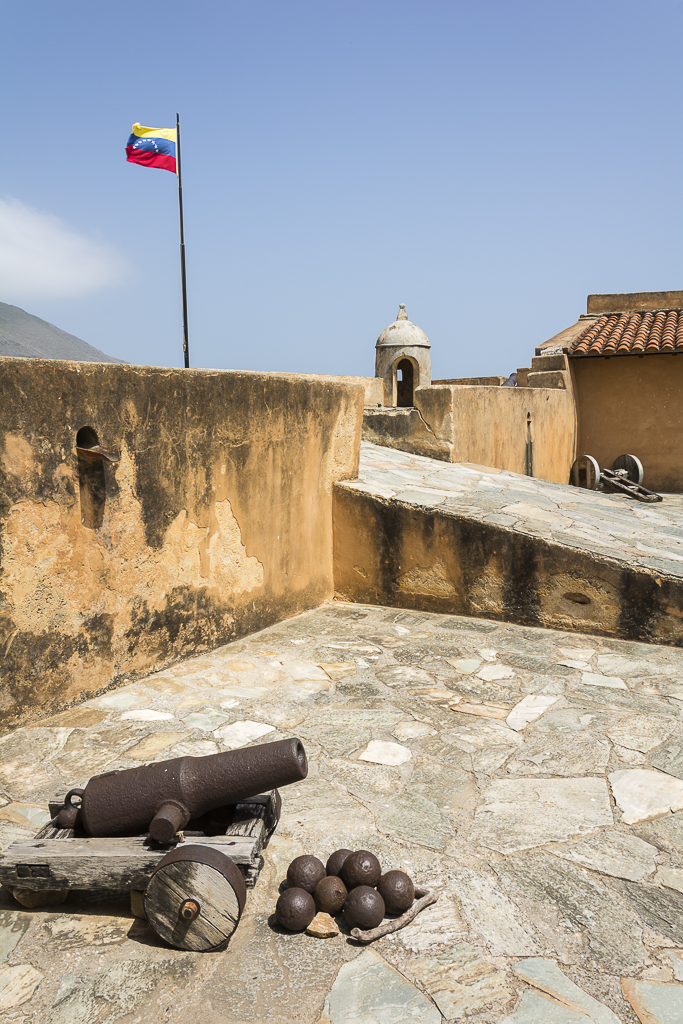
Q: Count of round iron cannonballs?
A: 7